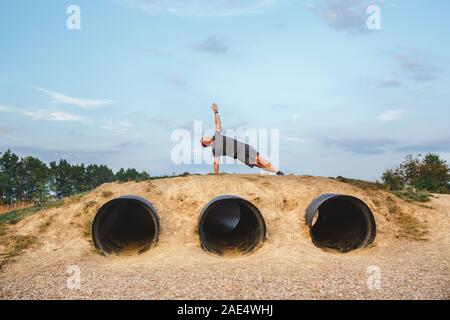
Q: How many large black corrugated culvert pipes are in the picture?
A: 3